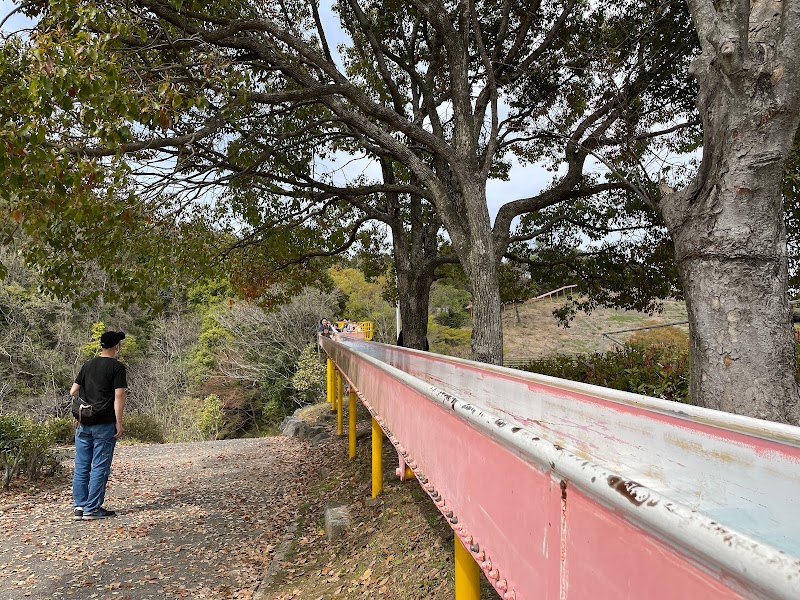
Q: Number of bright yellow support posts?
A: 6